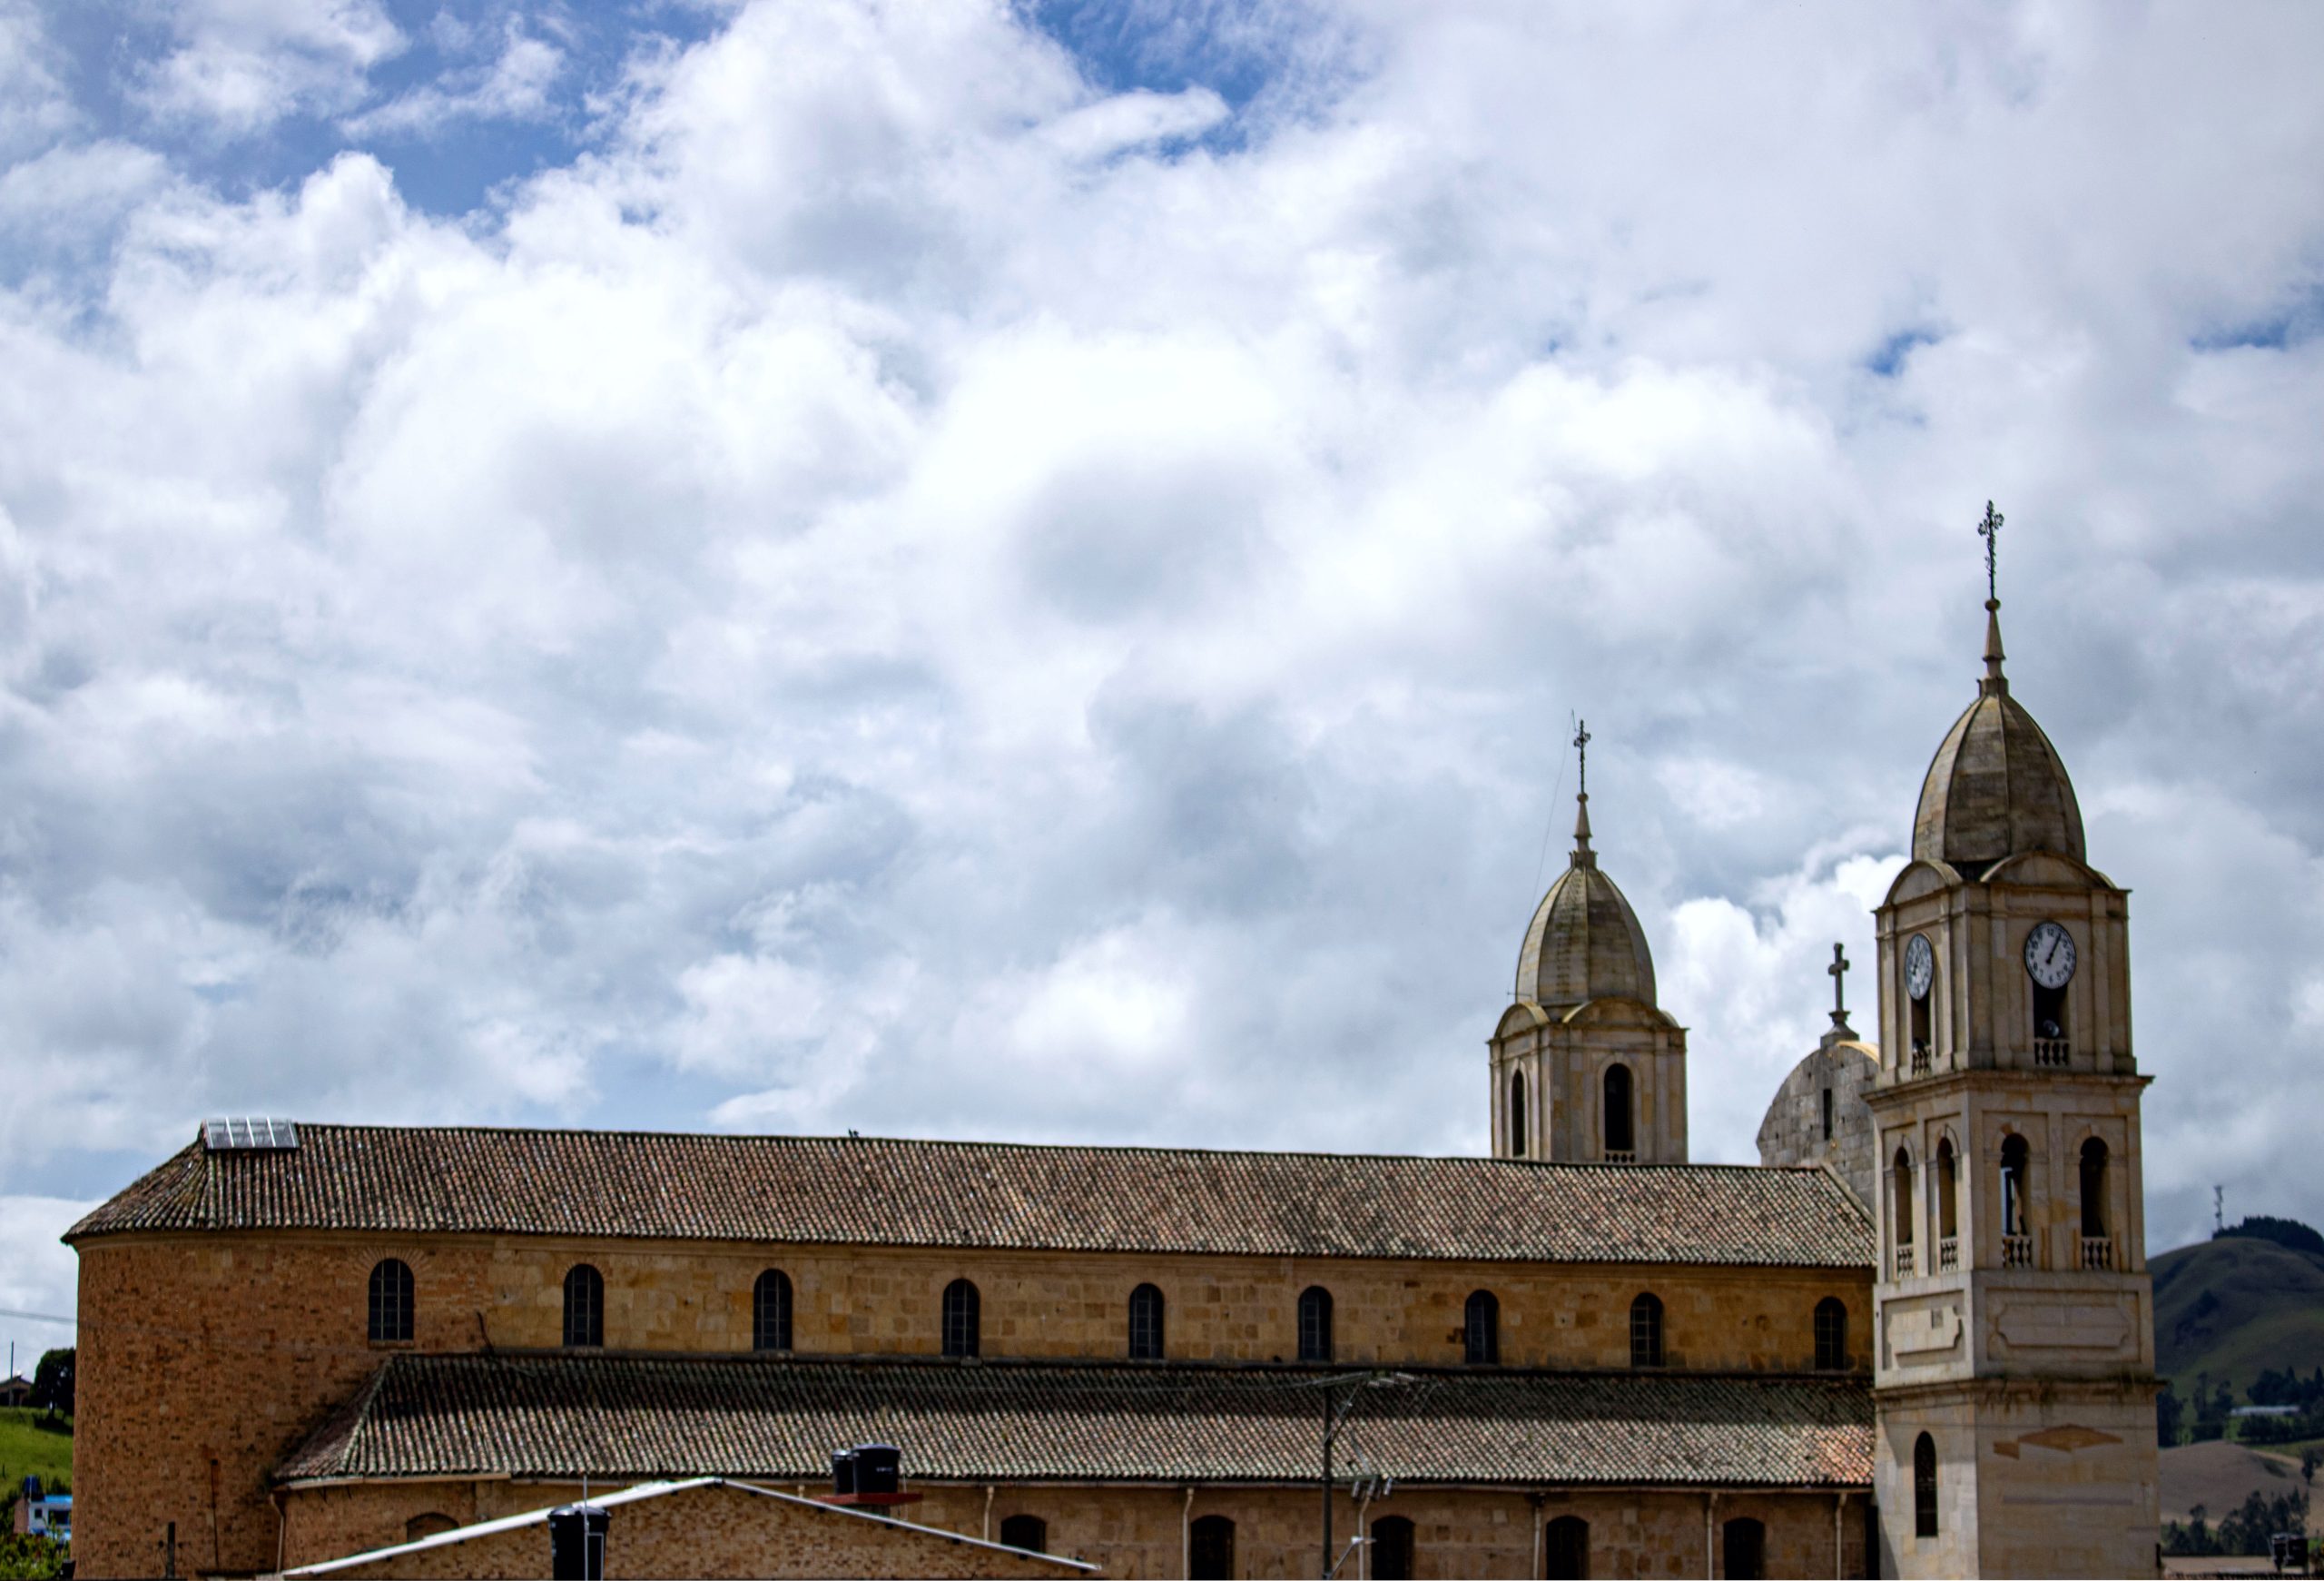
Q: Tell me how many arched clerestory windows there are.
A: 9